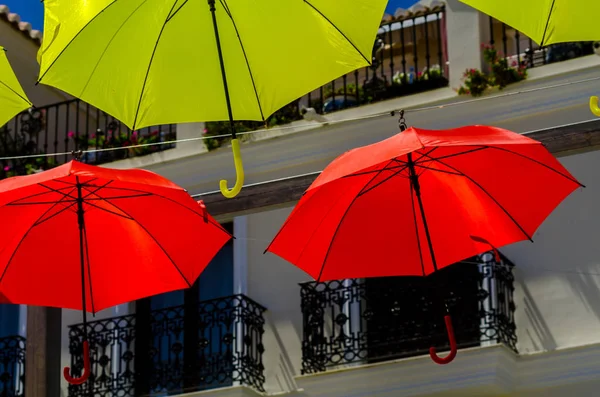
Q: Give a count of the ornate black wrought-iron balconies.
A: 3